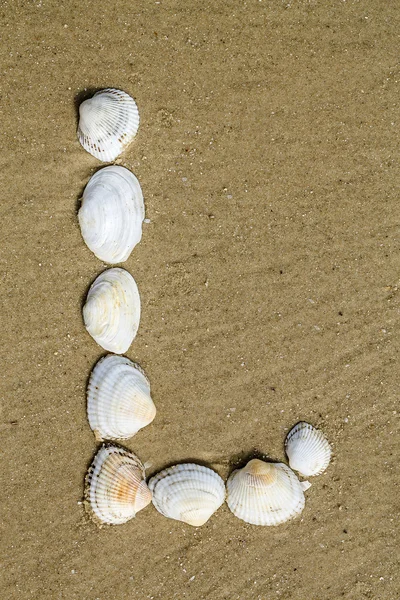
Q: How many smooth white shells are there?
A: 2